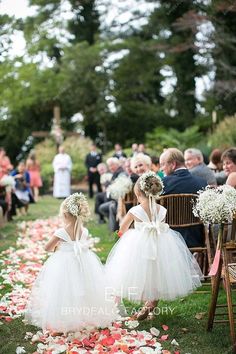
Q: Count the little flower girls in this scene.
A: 2